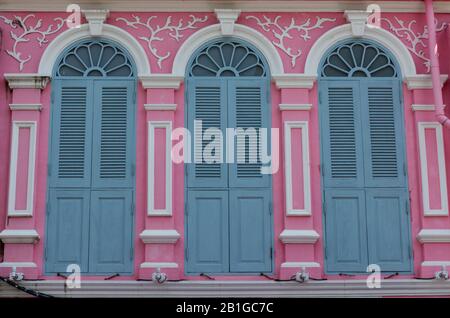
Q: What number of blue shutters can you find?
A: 6